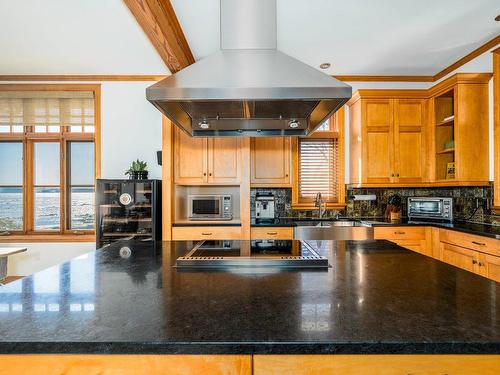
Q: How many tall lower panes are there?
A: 3